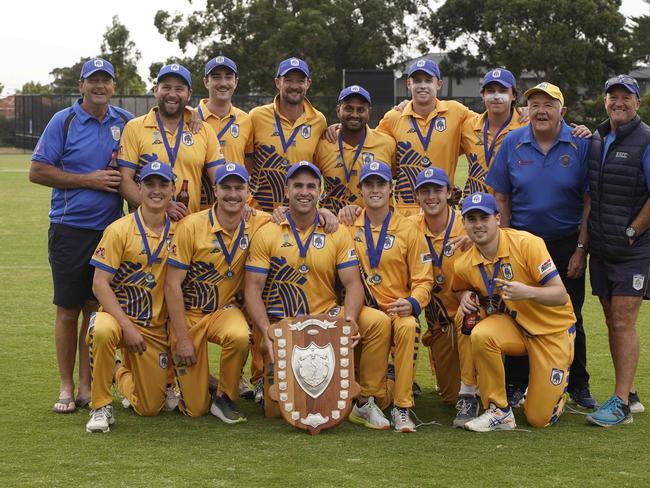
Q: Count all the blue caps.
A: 14